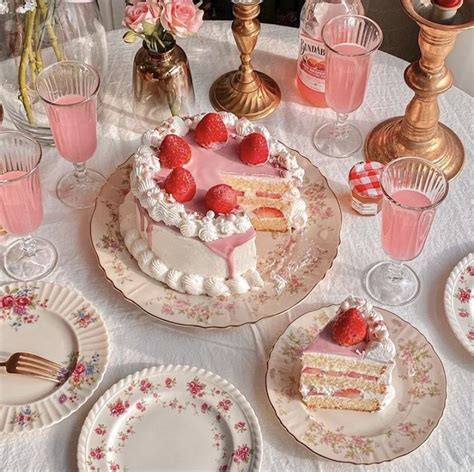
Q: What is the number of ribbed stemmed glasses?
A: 4